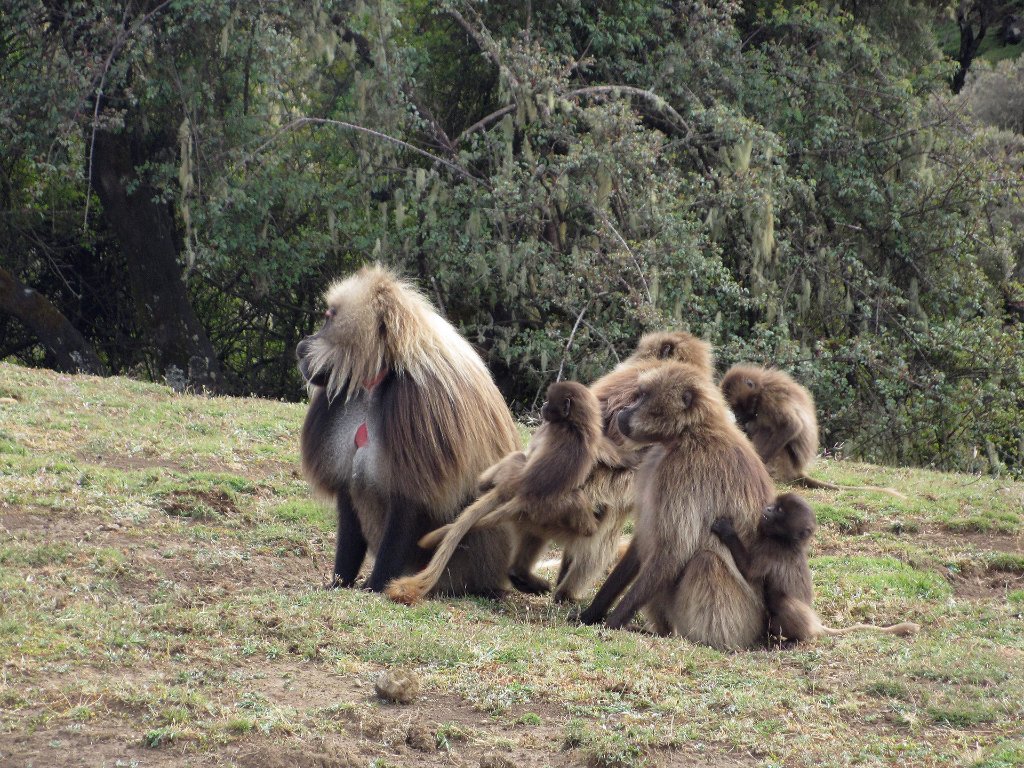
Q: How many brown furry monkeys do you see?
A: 6